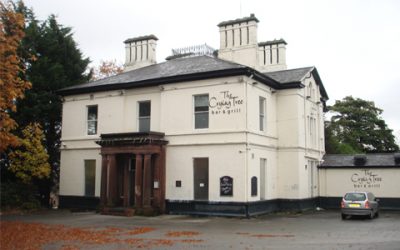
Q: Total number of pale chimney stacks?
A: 3